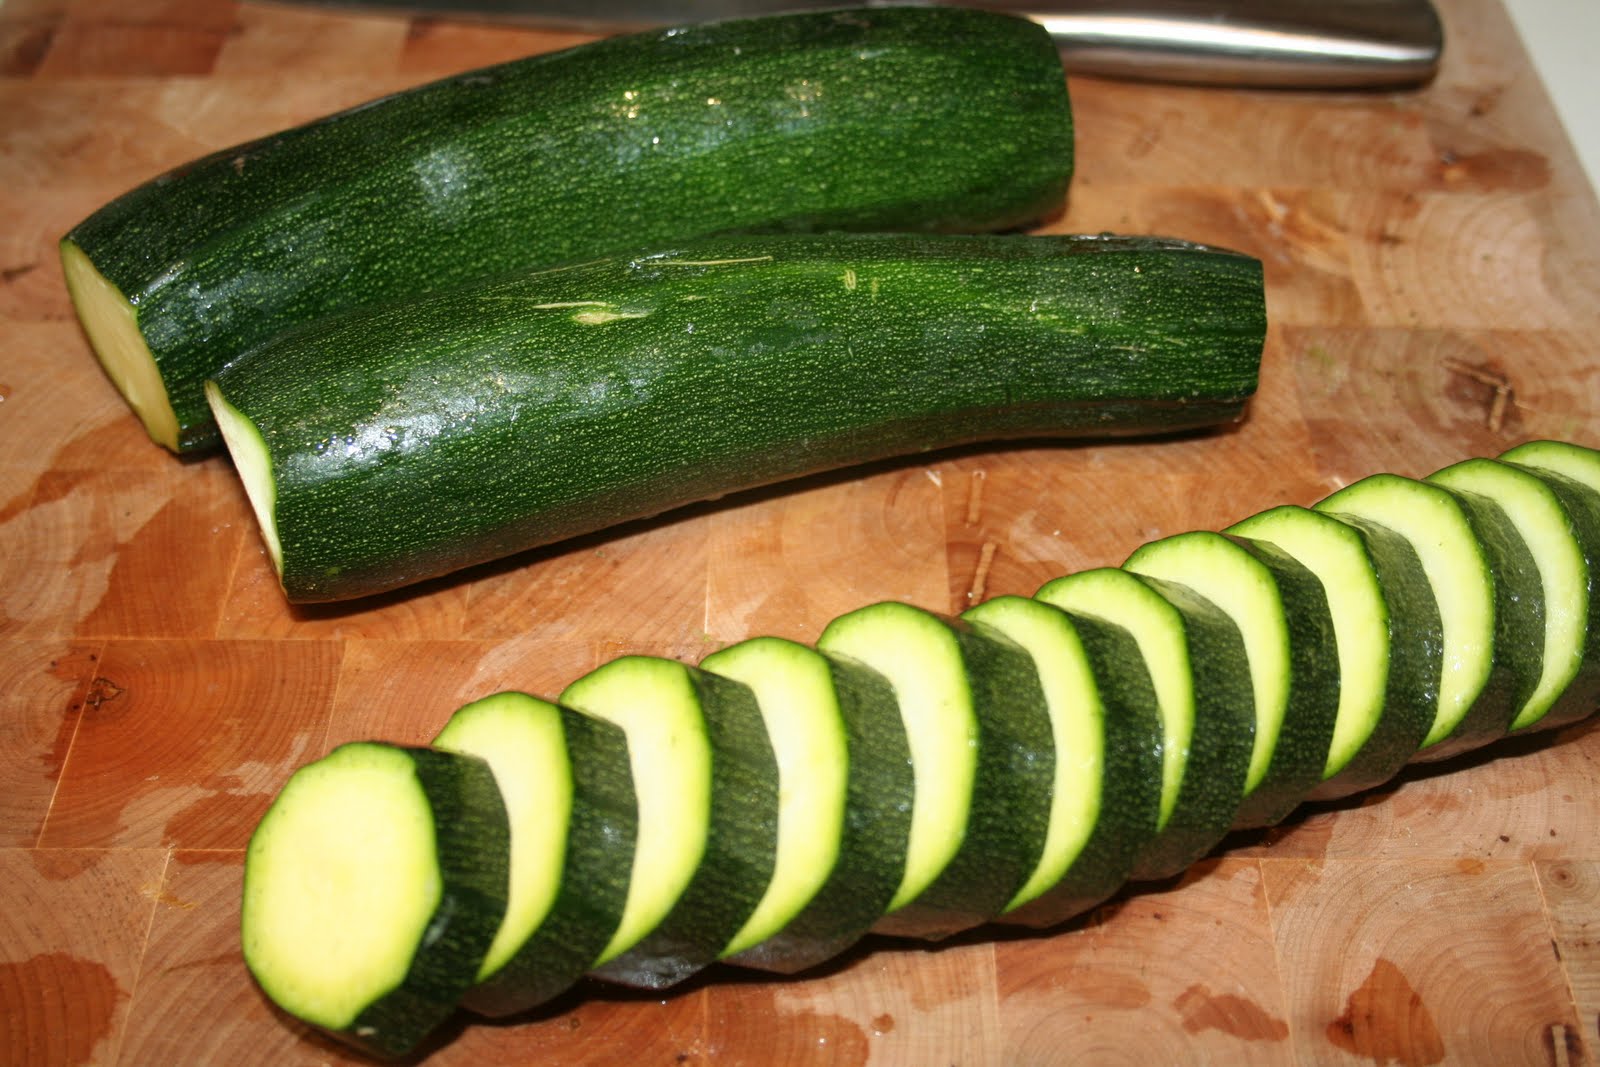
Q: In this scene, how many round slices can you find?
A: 12